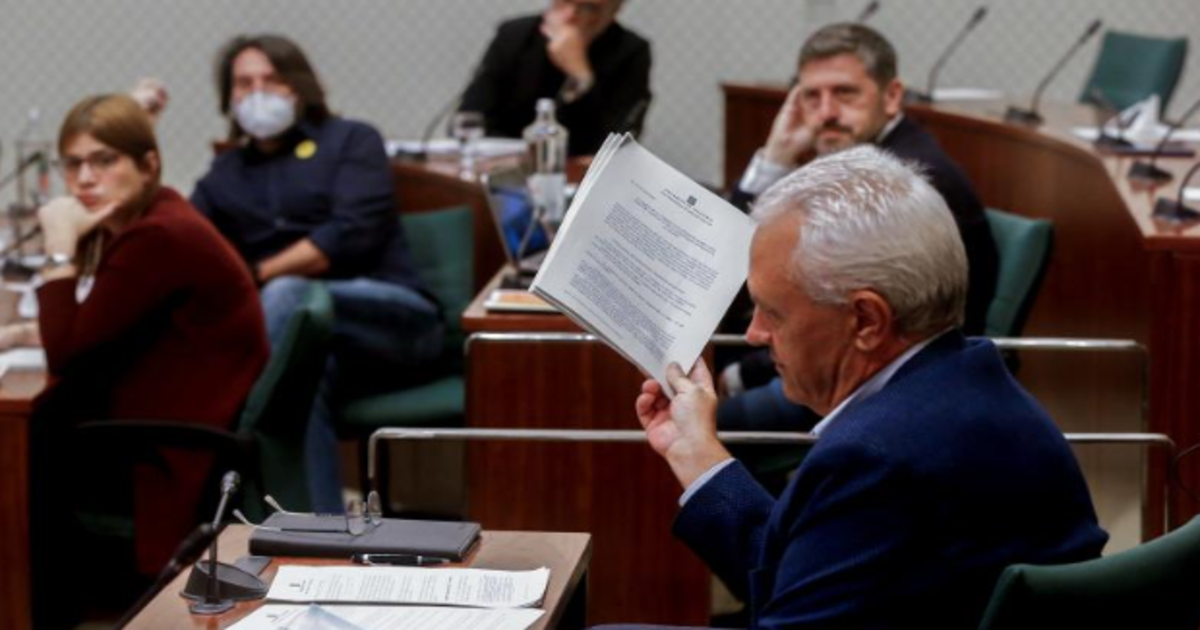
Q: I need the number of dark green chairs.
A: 5